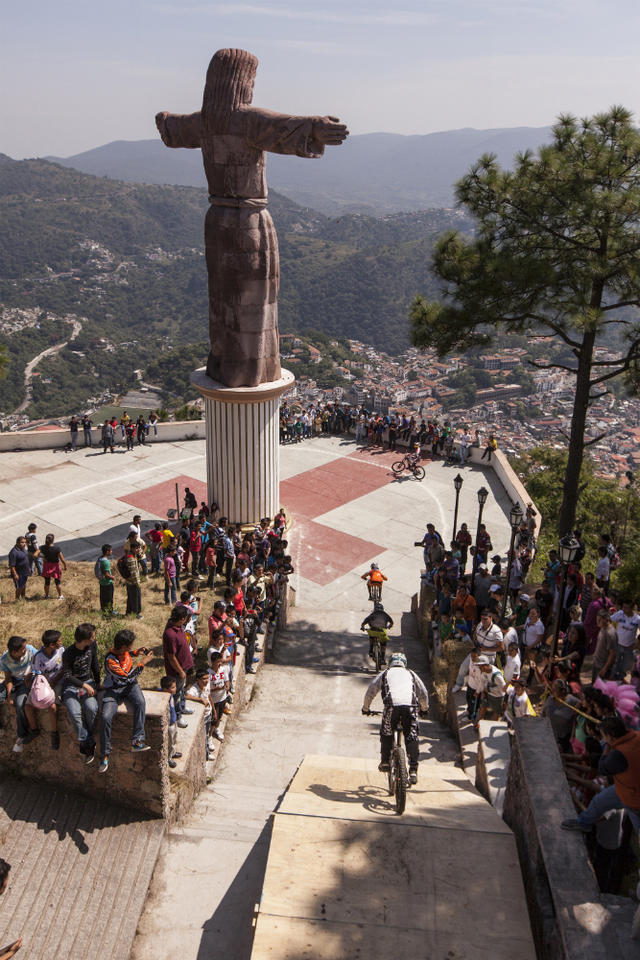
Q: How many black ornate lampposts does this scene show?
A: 4